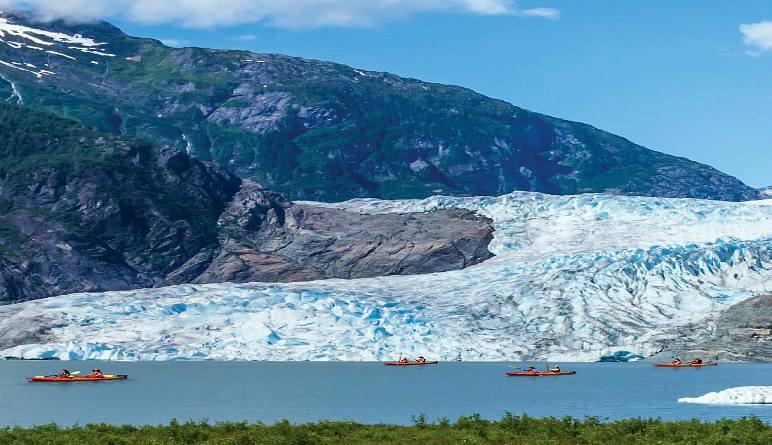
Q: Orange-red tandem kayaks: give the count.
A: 4